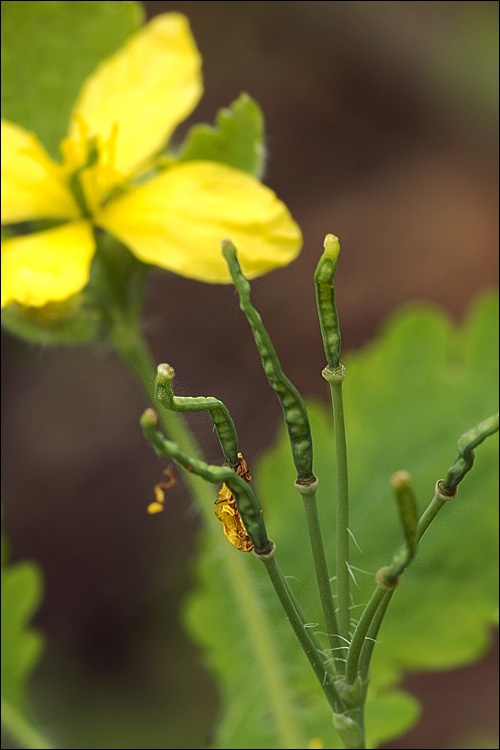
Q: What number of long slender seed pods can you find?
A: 6